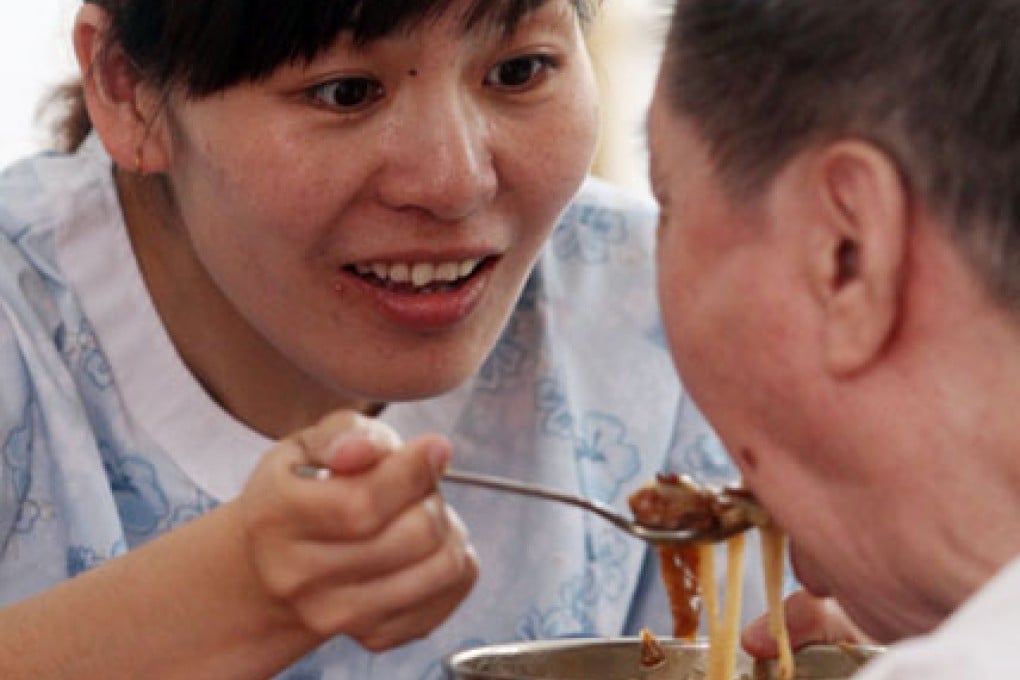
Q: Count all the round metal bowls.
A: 1